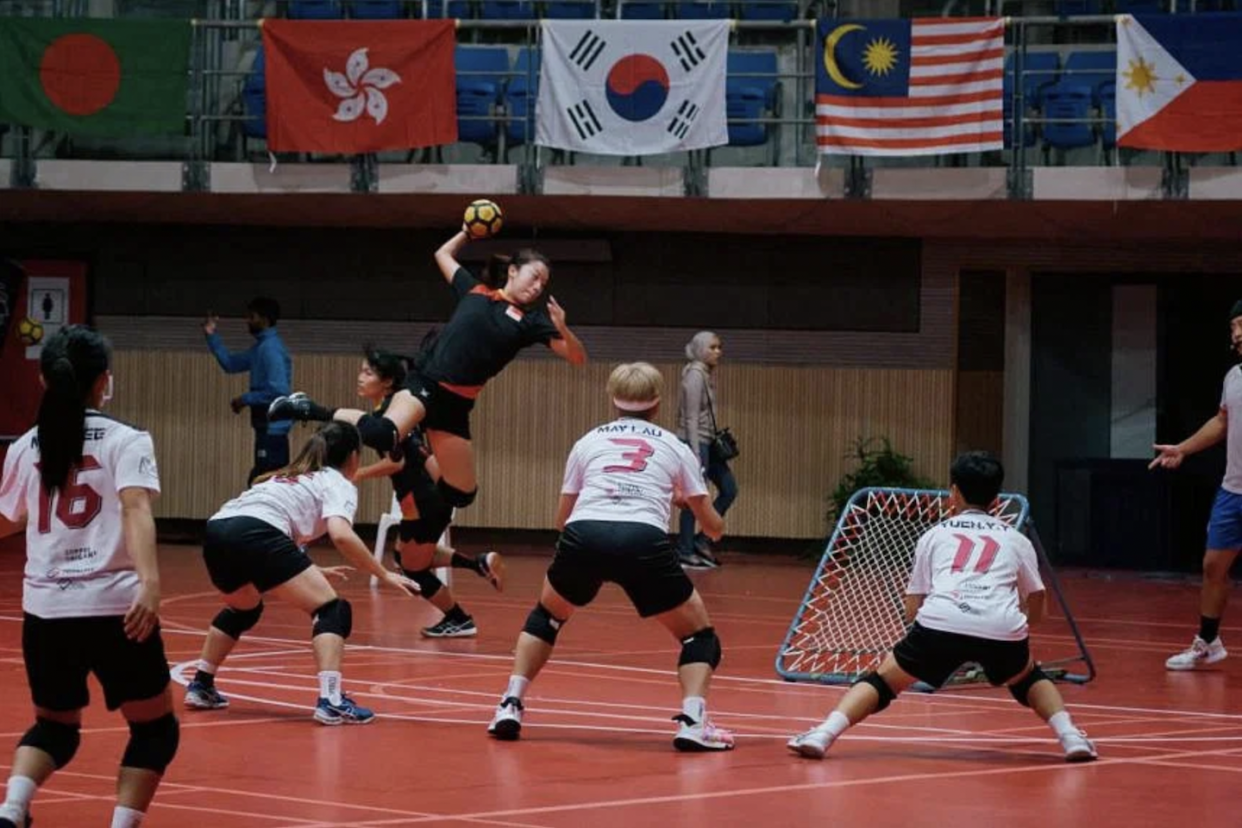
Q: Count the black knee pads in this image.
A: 11